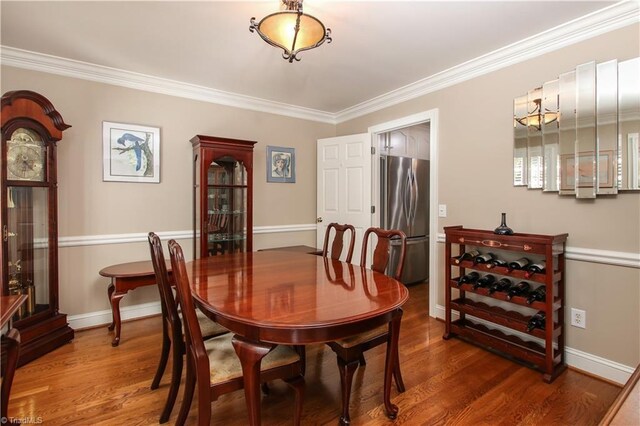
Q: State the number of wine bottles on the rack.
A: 11